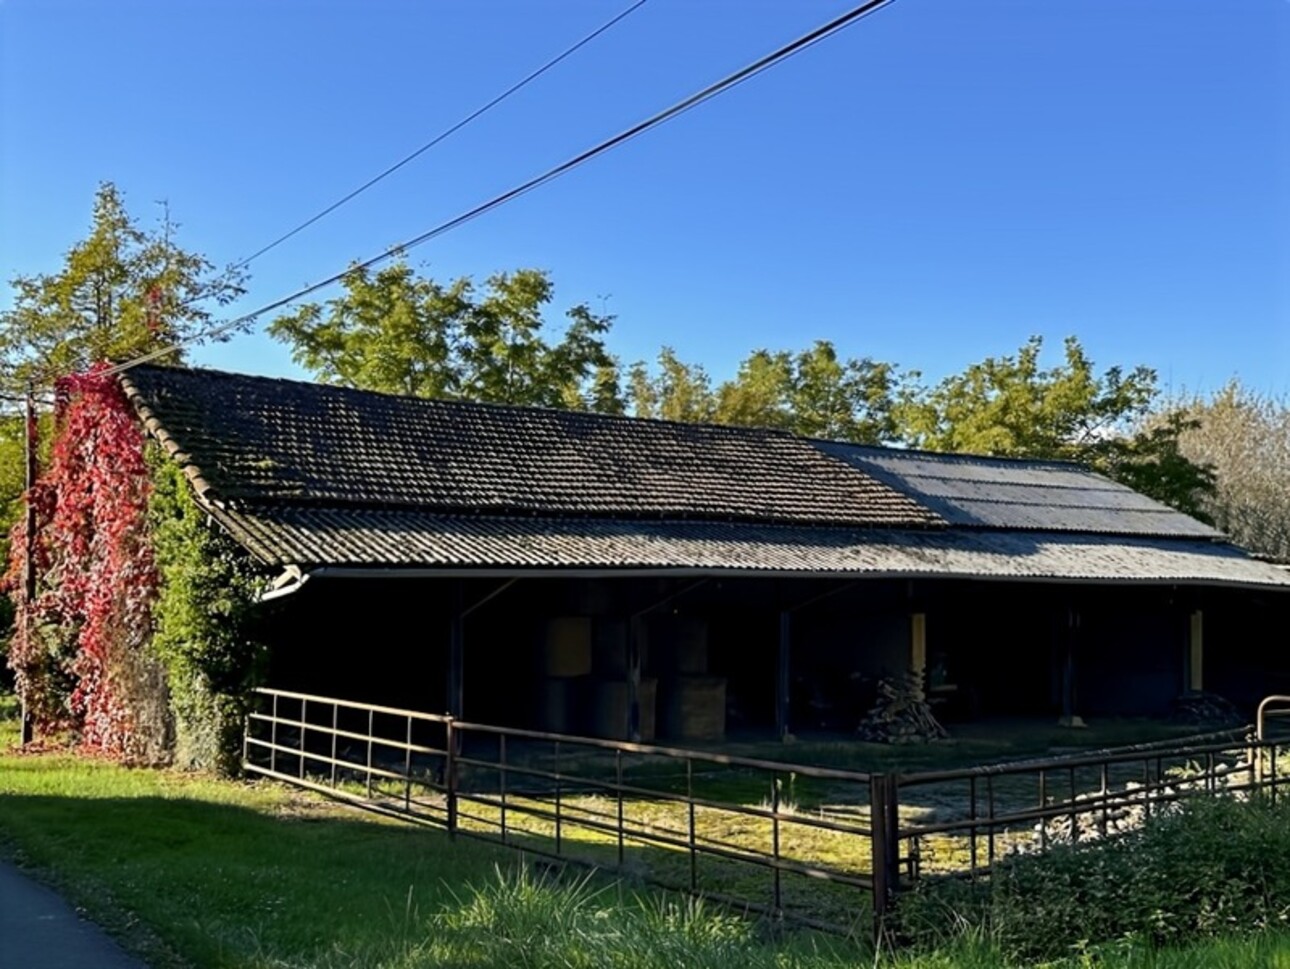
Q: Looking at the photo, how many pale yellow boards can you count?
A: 2